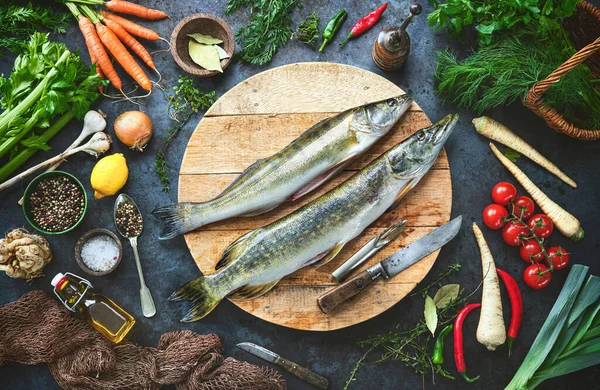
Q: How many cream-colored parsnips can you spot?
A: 3